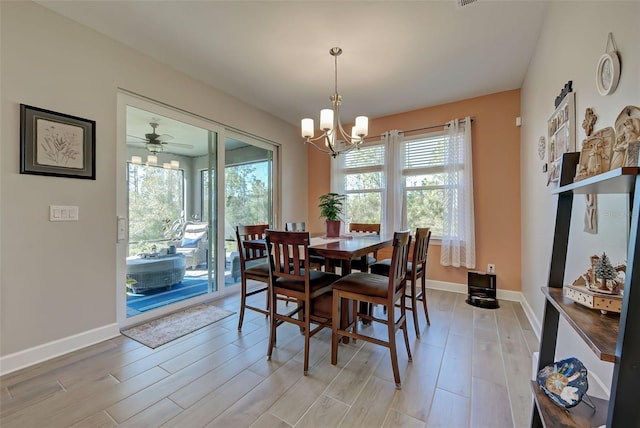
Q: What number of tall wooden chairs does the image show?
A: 6